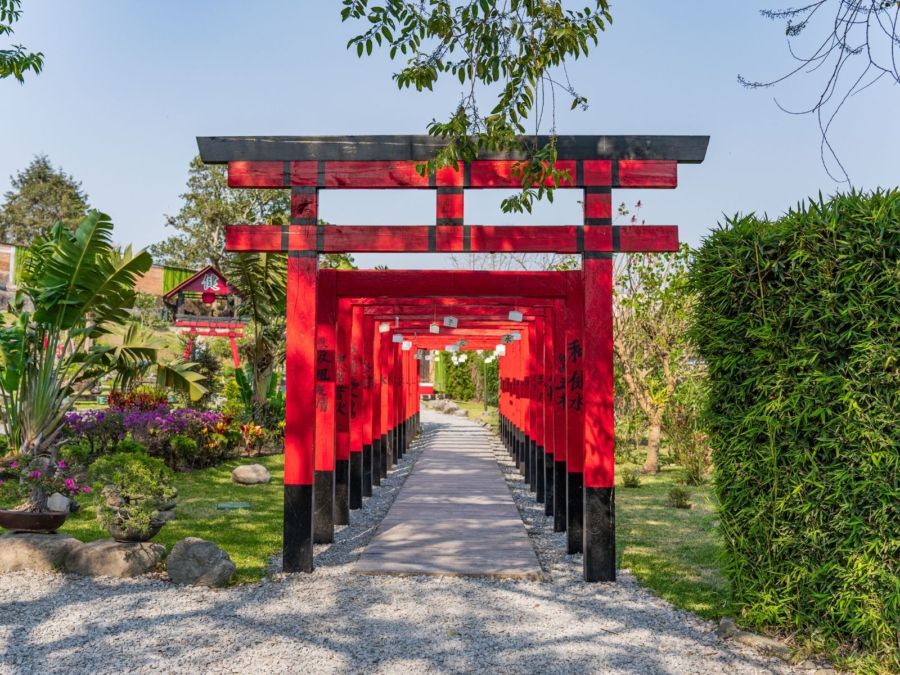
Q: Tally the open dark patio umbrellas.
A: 0